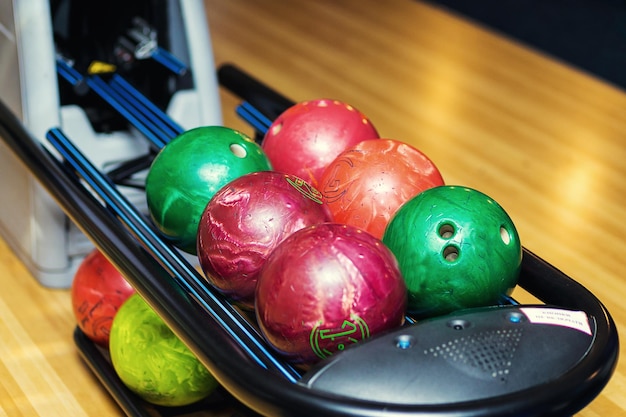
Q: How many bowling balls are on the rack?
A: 8